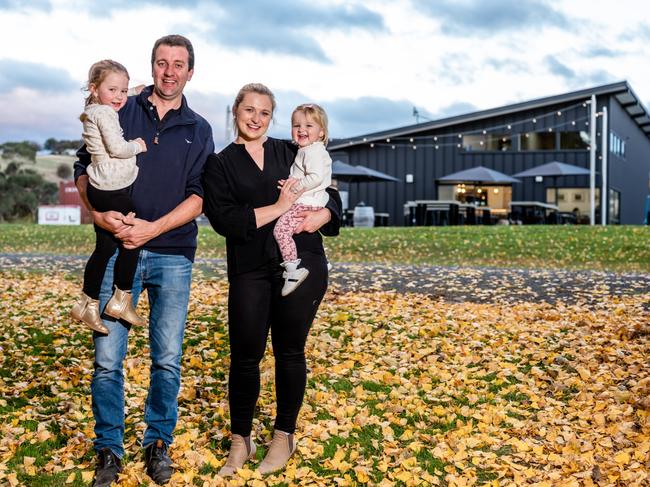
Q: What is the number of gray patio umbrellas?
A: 4